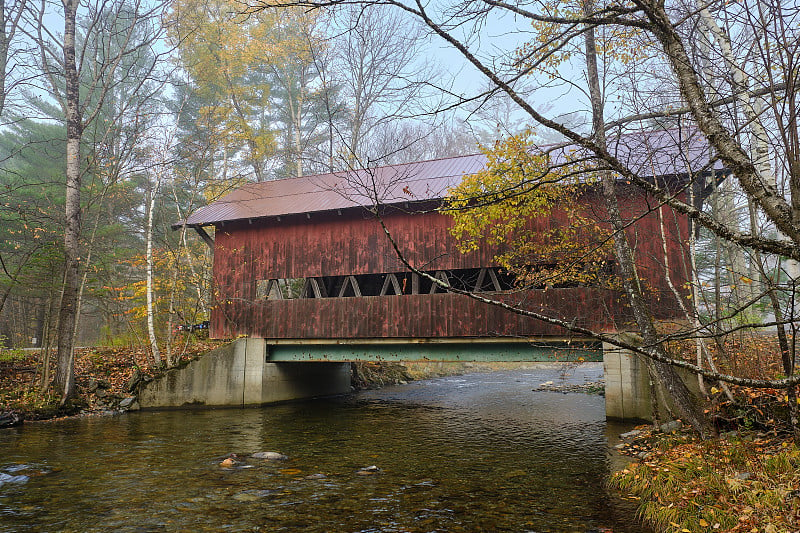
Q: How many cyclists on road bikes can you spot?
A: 0